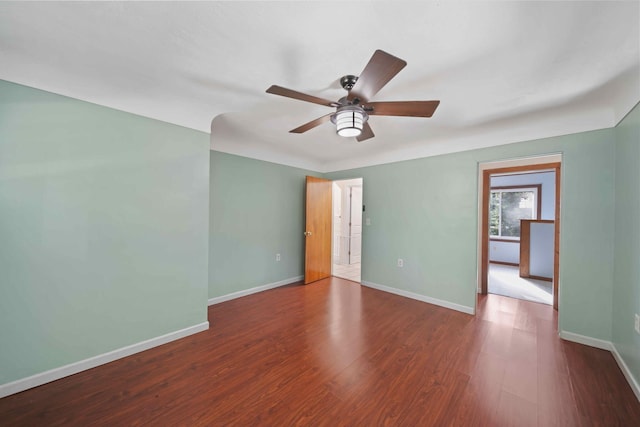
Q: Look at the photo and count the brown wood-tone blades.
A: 5